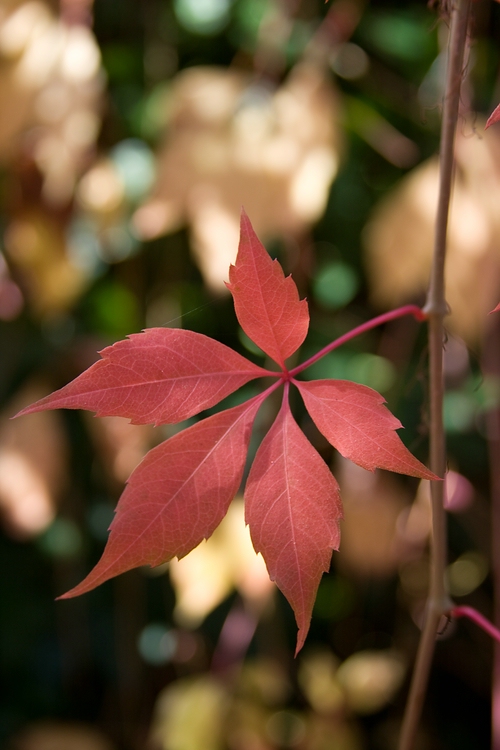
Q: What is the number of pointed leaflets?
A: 5